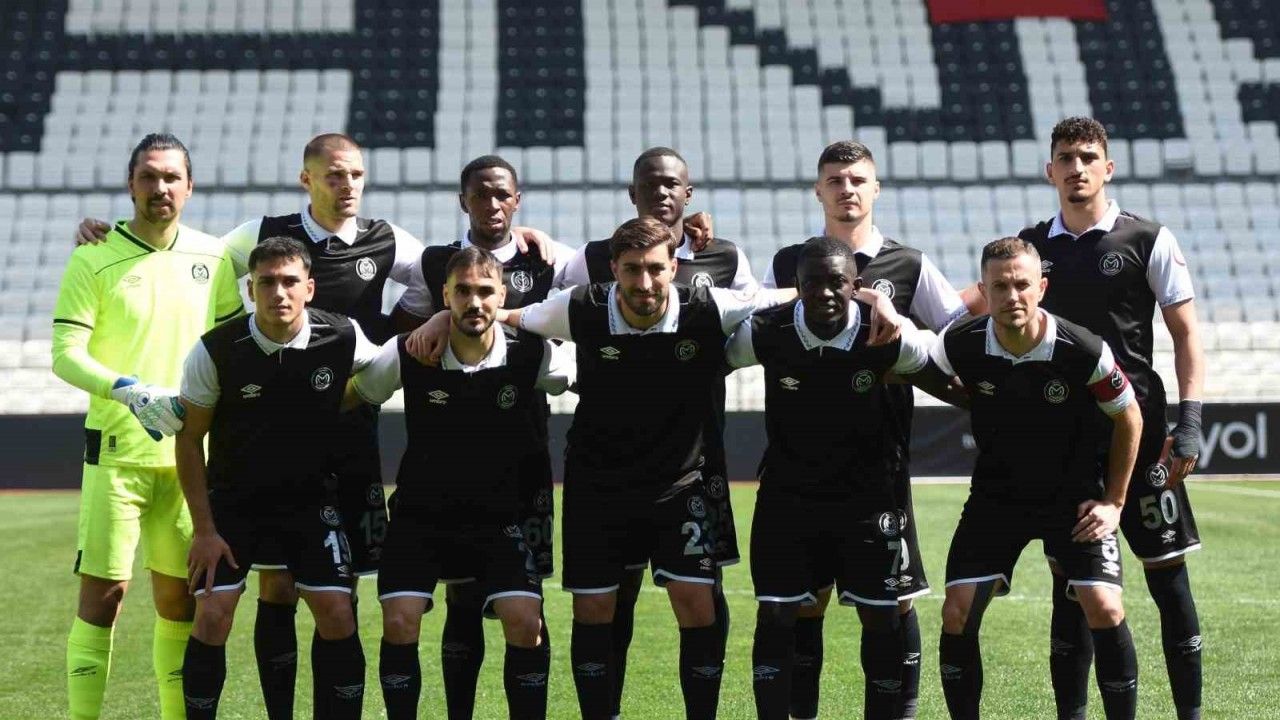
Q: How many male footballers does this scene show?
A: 11